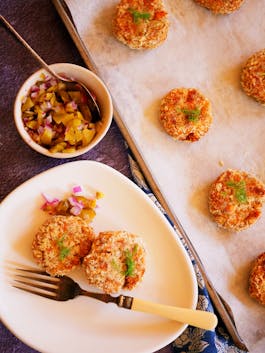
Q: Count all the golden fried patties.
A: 8